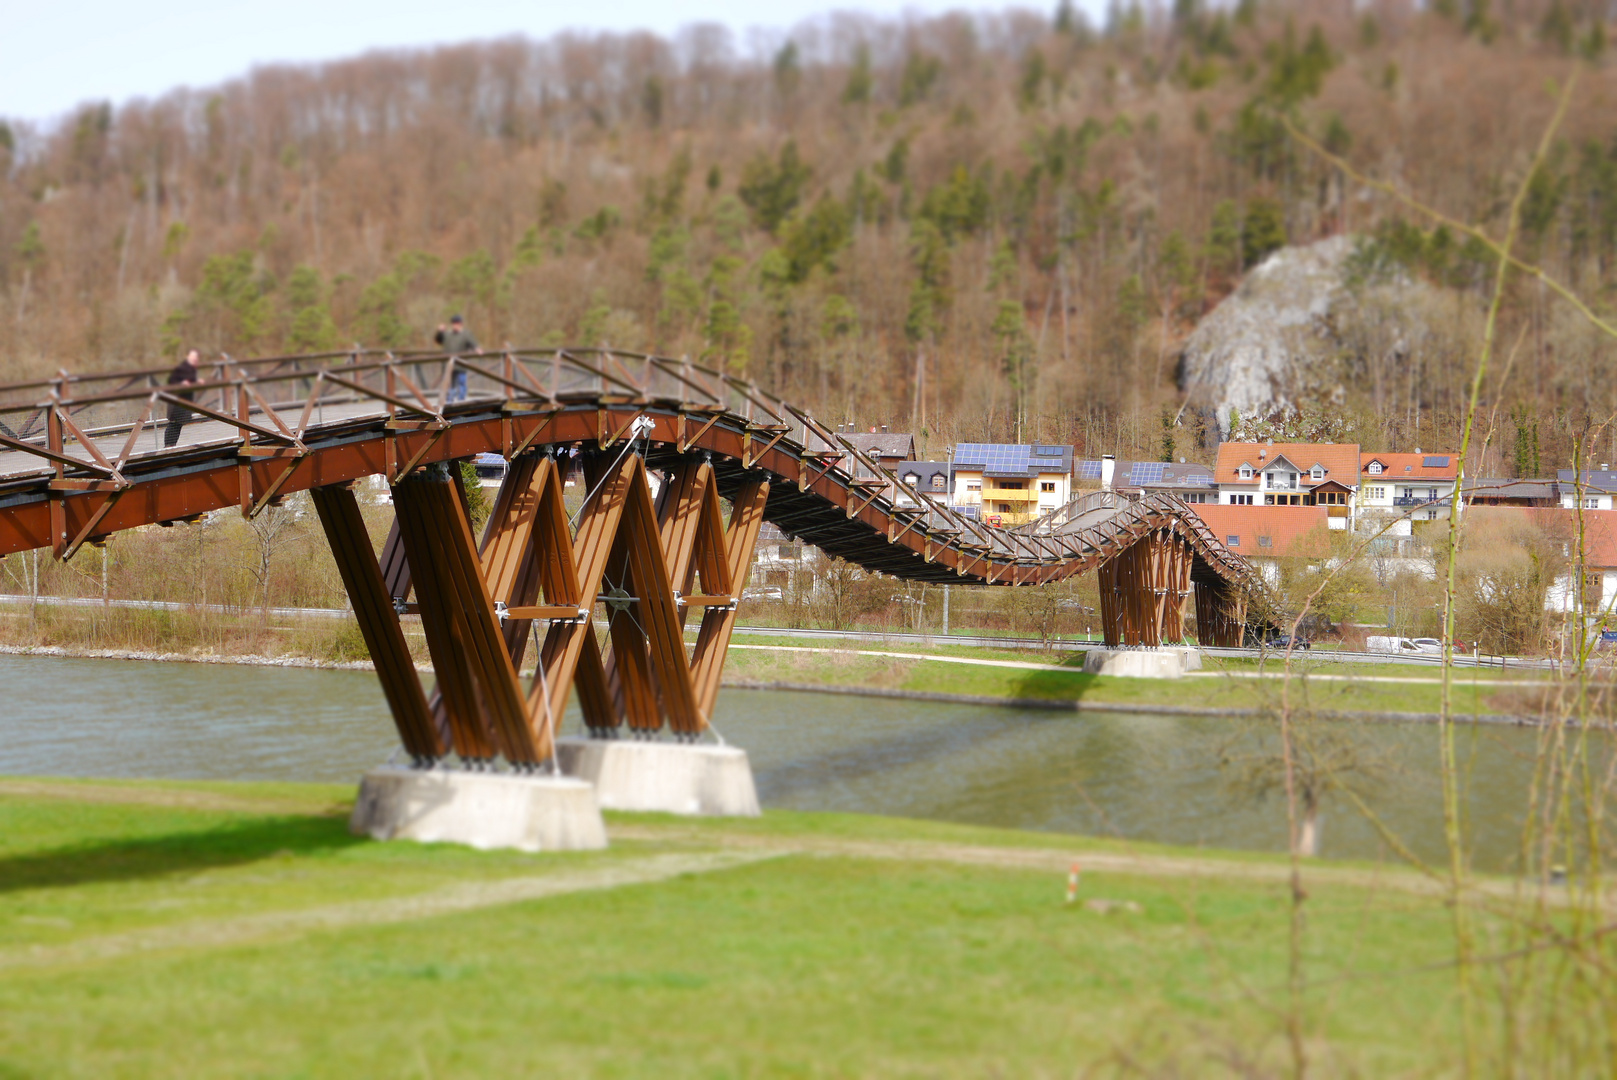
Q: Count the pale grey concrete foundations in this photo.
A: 4